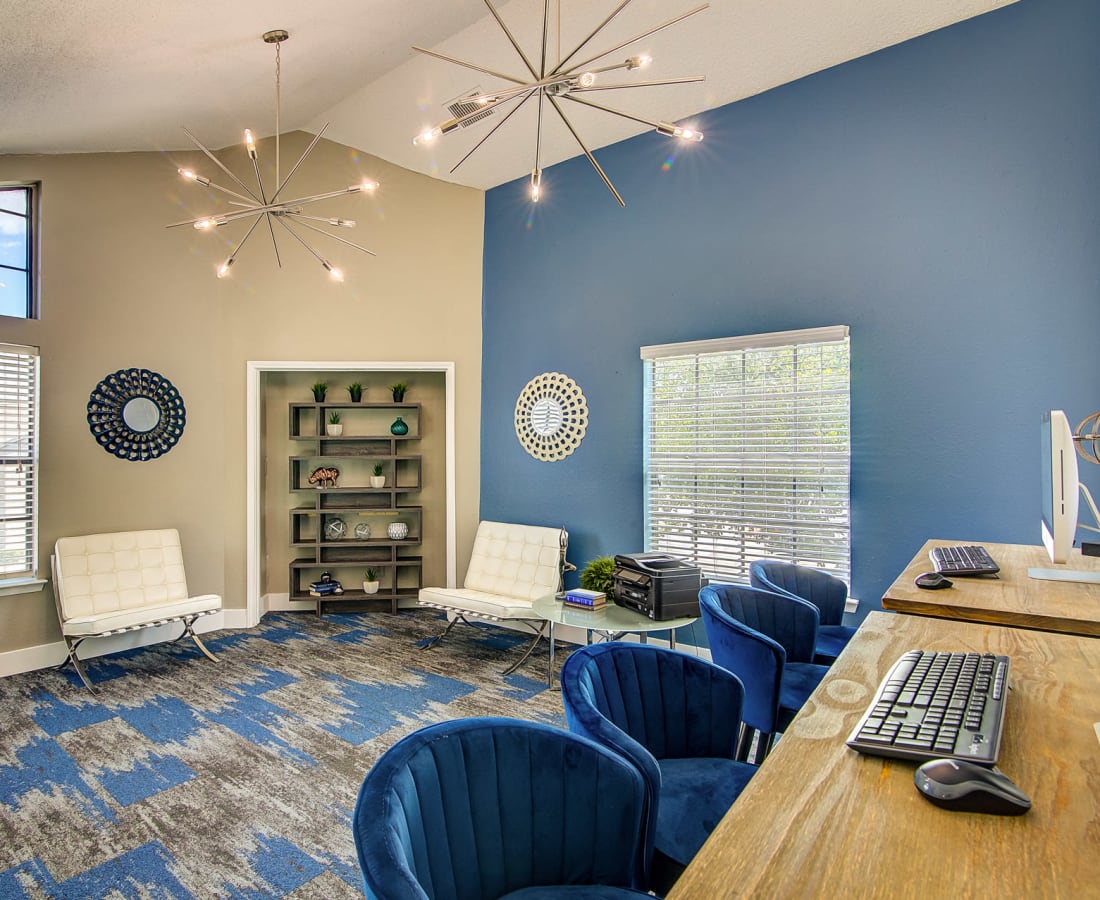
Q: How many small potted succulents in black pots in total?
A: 3